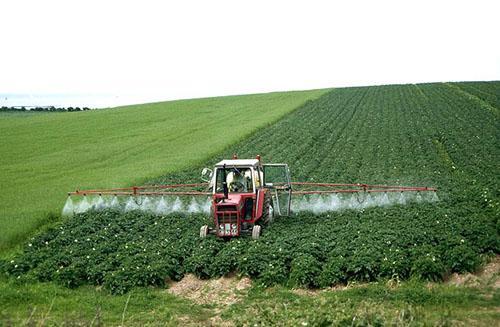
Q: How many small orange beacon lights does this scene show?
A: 2